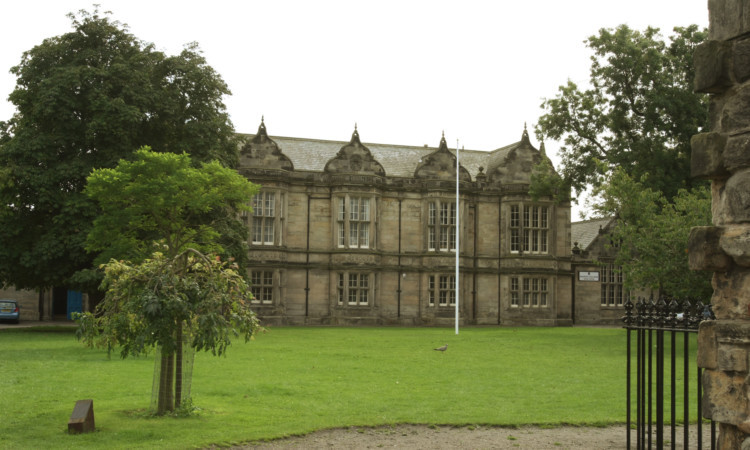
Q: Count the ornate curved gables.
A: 4